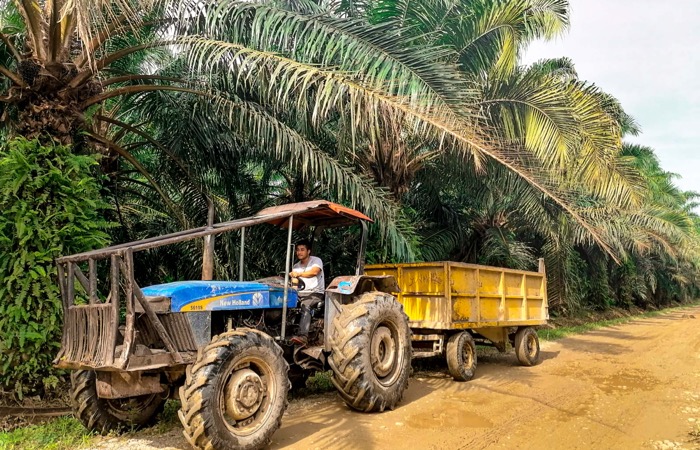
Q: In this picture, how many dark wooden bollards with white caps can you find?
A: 0